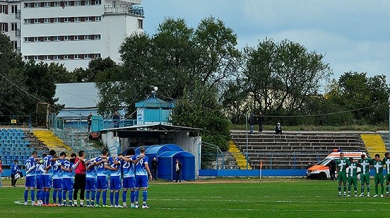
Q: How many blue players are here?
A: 10